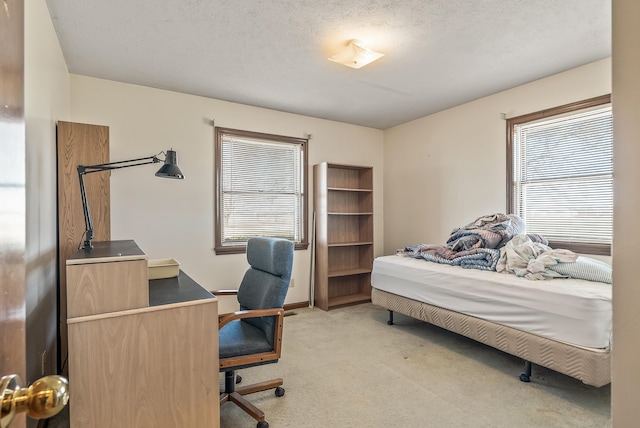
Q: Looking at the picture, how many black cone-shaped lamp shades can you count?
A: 1